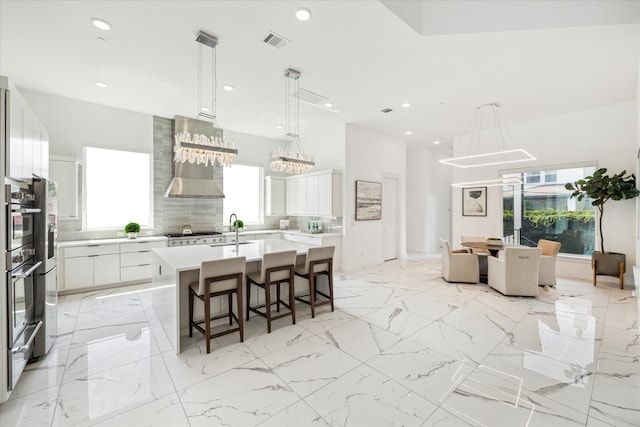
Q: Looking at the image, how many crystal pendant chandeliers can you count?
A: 2